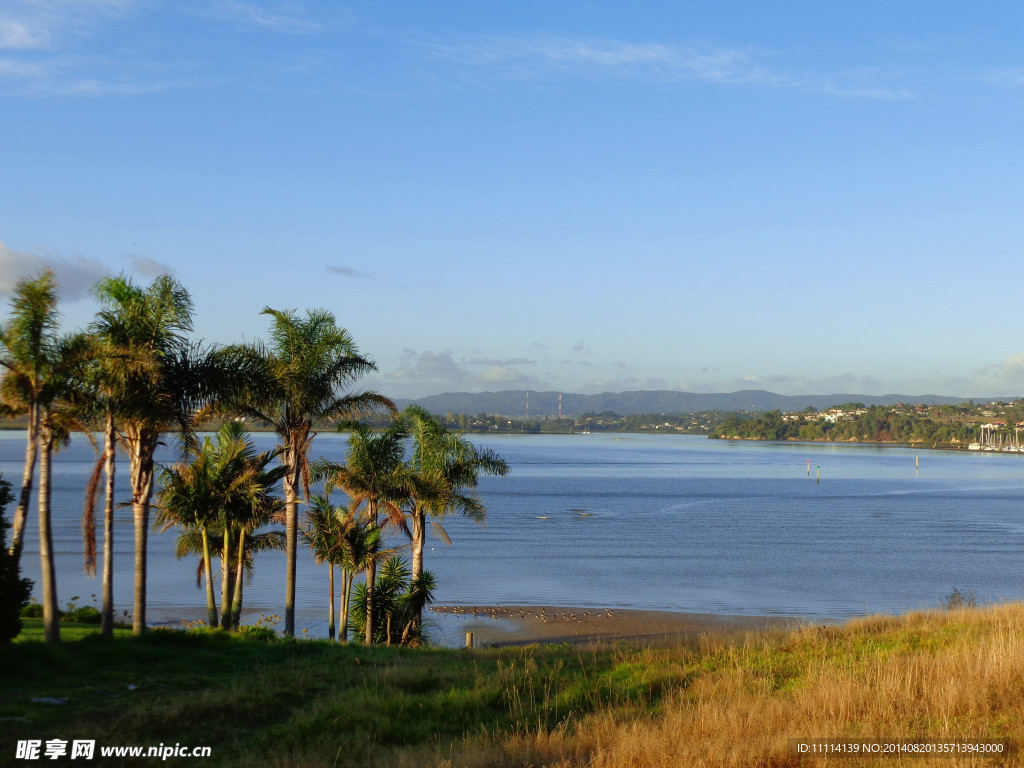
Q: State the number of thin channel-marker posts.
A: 3